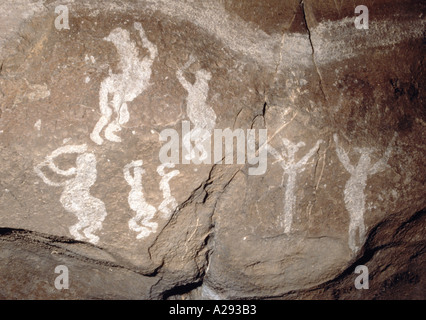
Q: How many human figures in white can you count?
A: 7